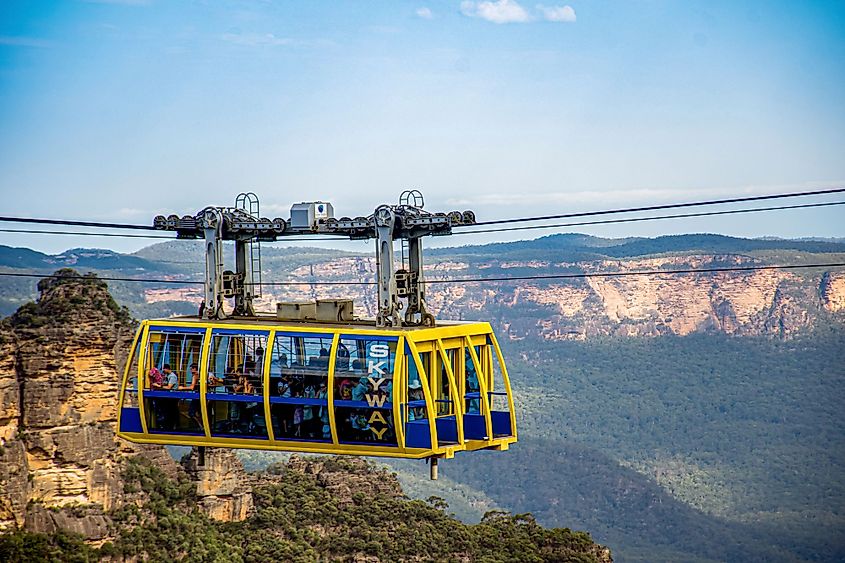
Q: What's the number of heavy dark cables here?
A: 3